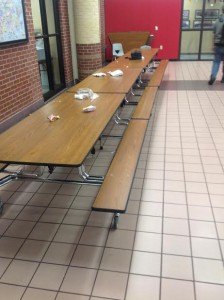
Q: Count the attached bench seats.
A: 3